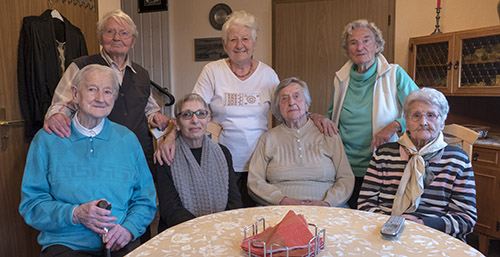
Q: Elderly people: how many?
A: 7